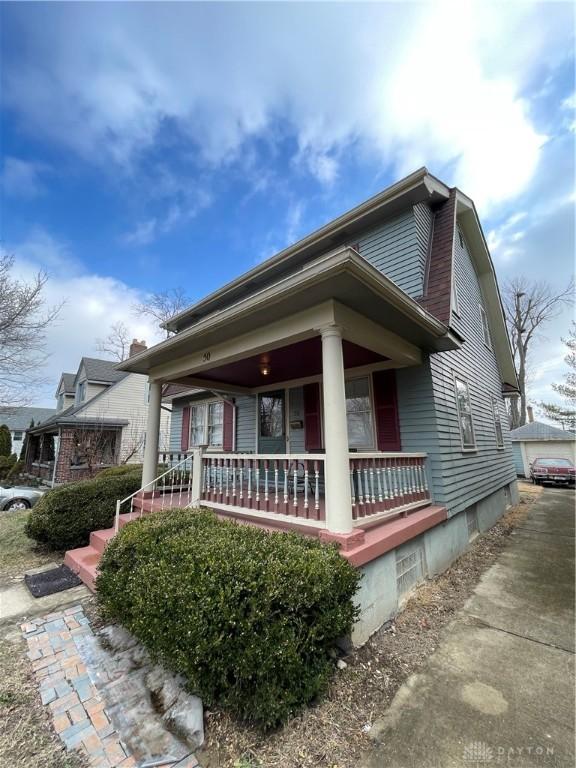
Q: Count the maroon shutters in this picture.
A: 4